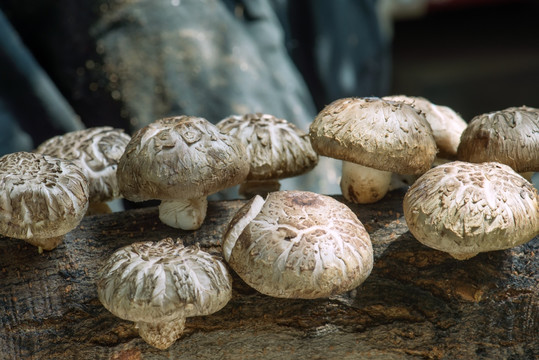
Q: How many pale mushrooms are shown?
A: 10